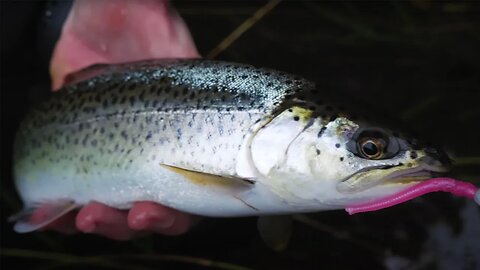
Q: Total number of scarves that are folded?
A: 0